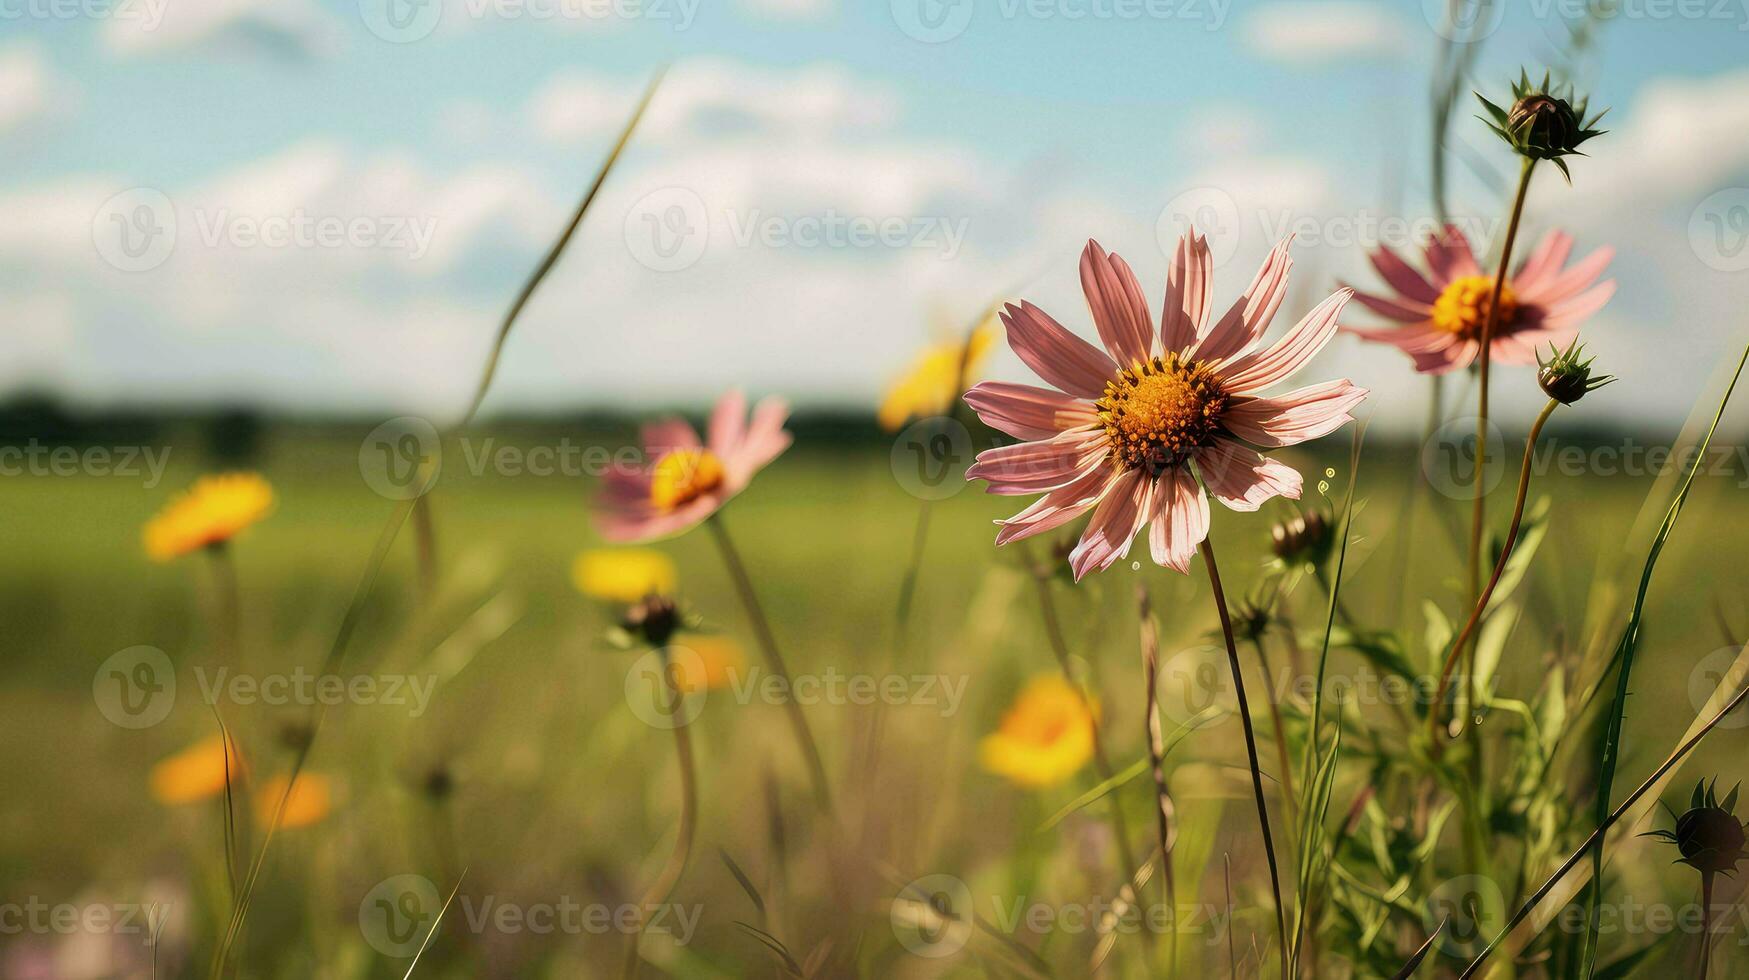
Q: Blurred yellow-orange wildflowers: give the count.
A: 7